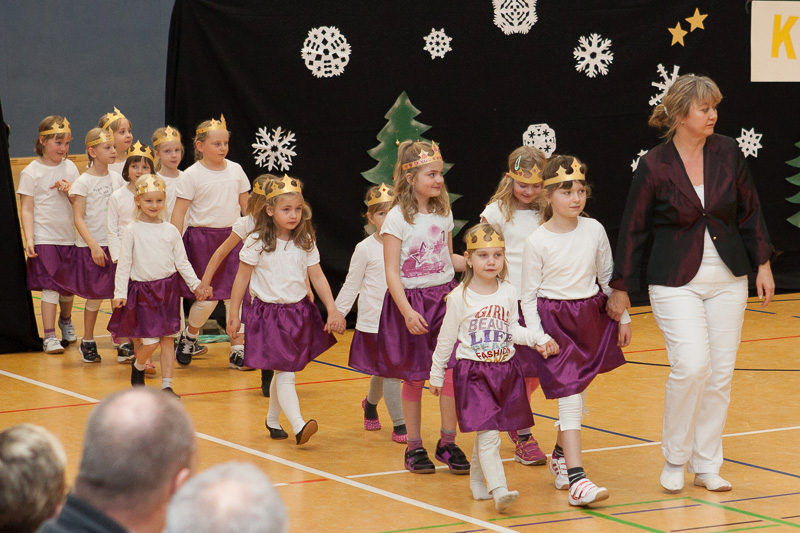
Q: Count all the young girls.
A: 14